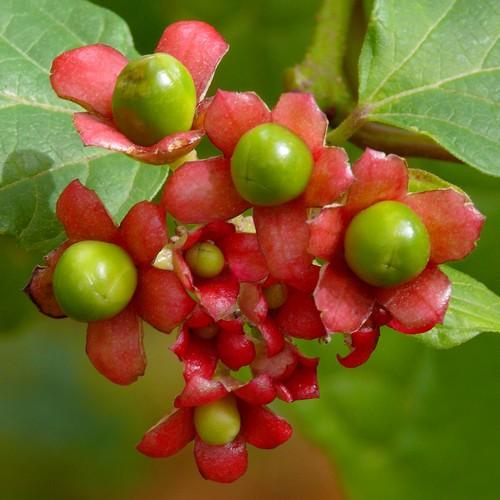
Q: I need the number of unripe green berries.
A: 7